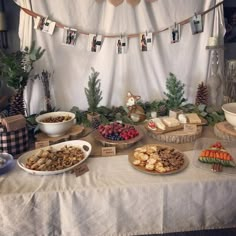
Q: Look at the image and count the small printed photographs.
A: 7